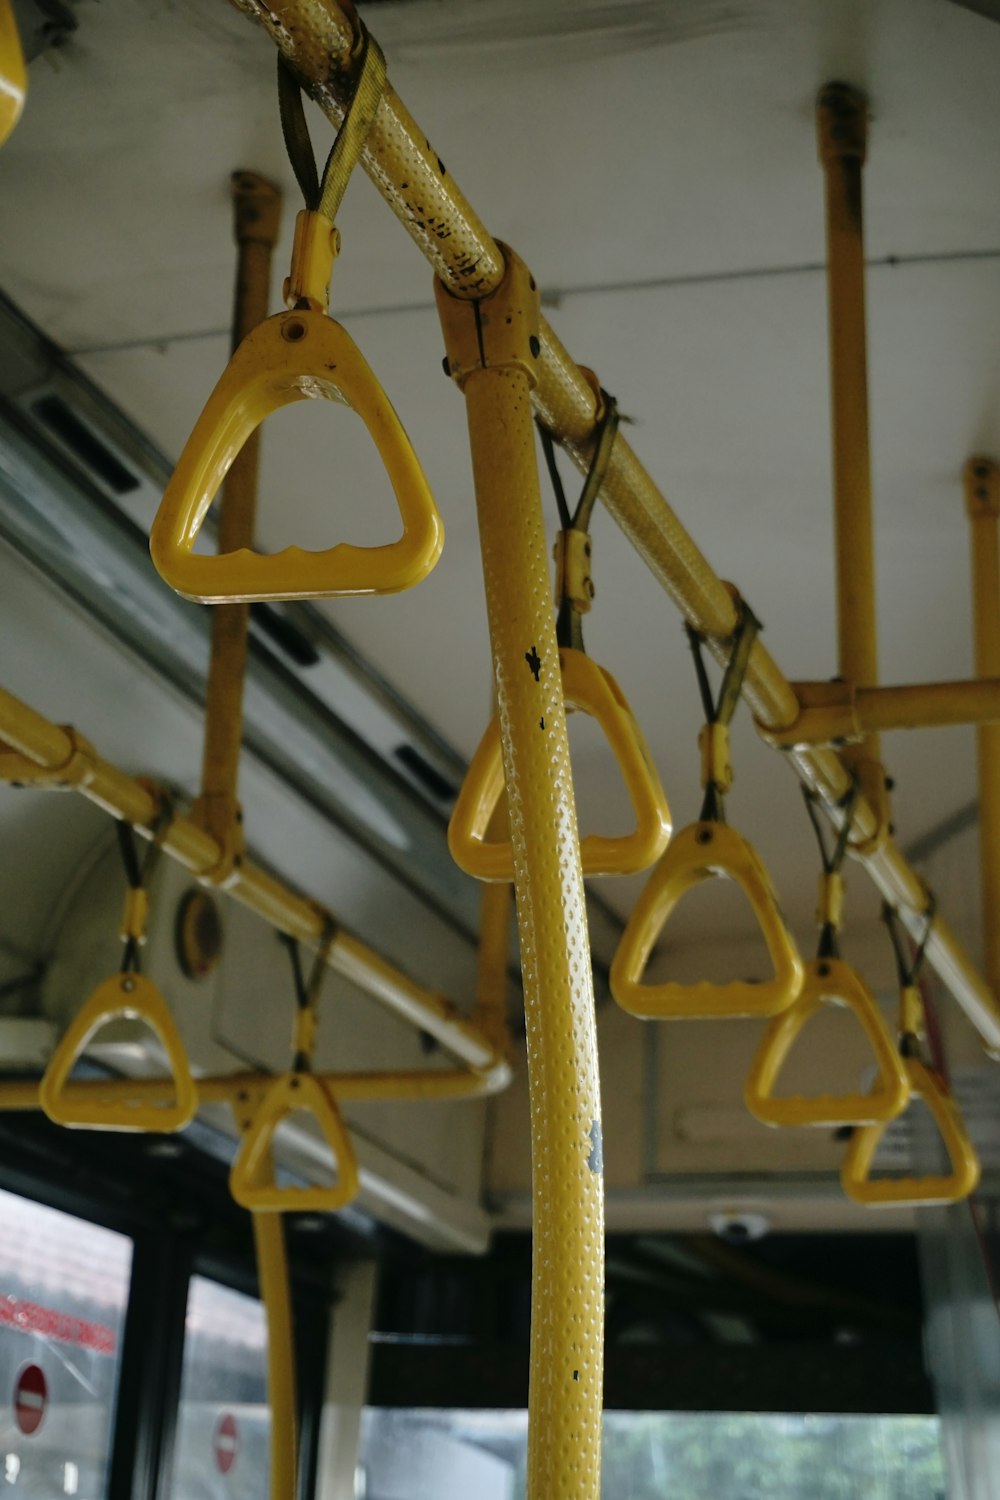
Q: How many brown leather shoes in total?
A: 0